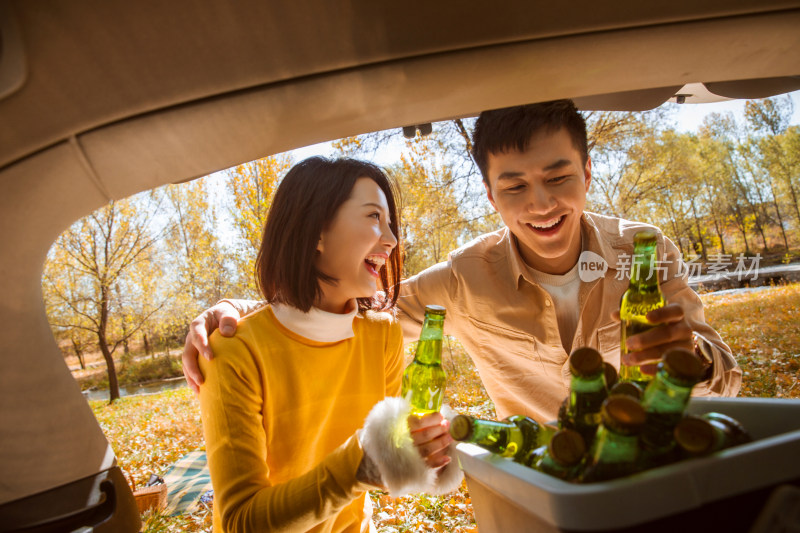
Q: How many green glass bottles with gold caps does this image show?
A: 10